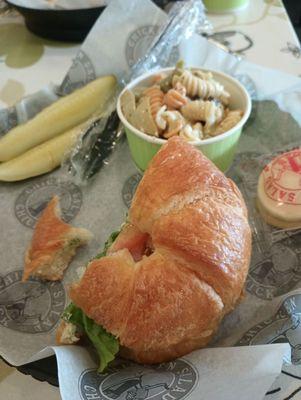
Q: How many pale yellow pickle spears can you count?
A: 2